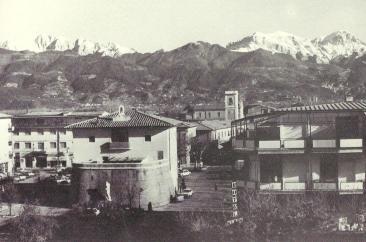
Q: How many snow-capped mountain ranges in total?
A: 2